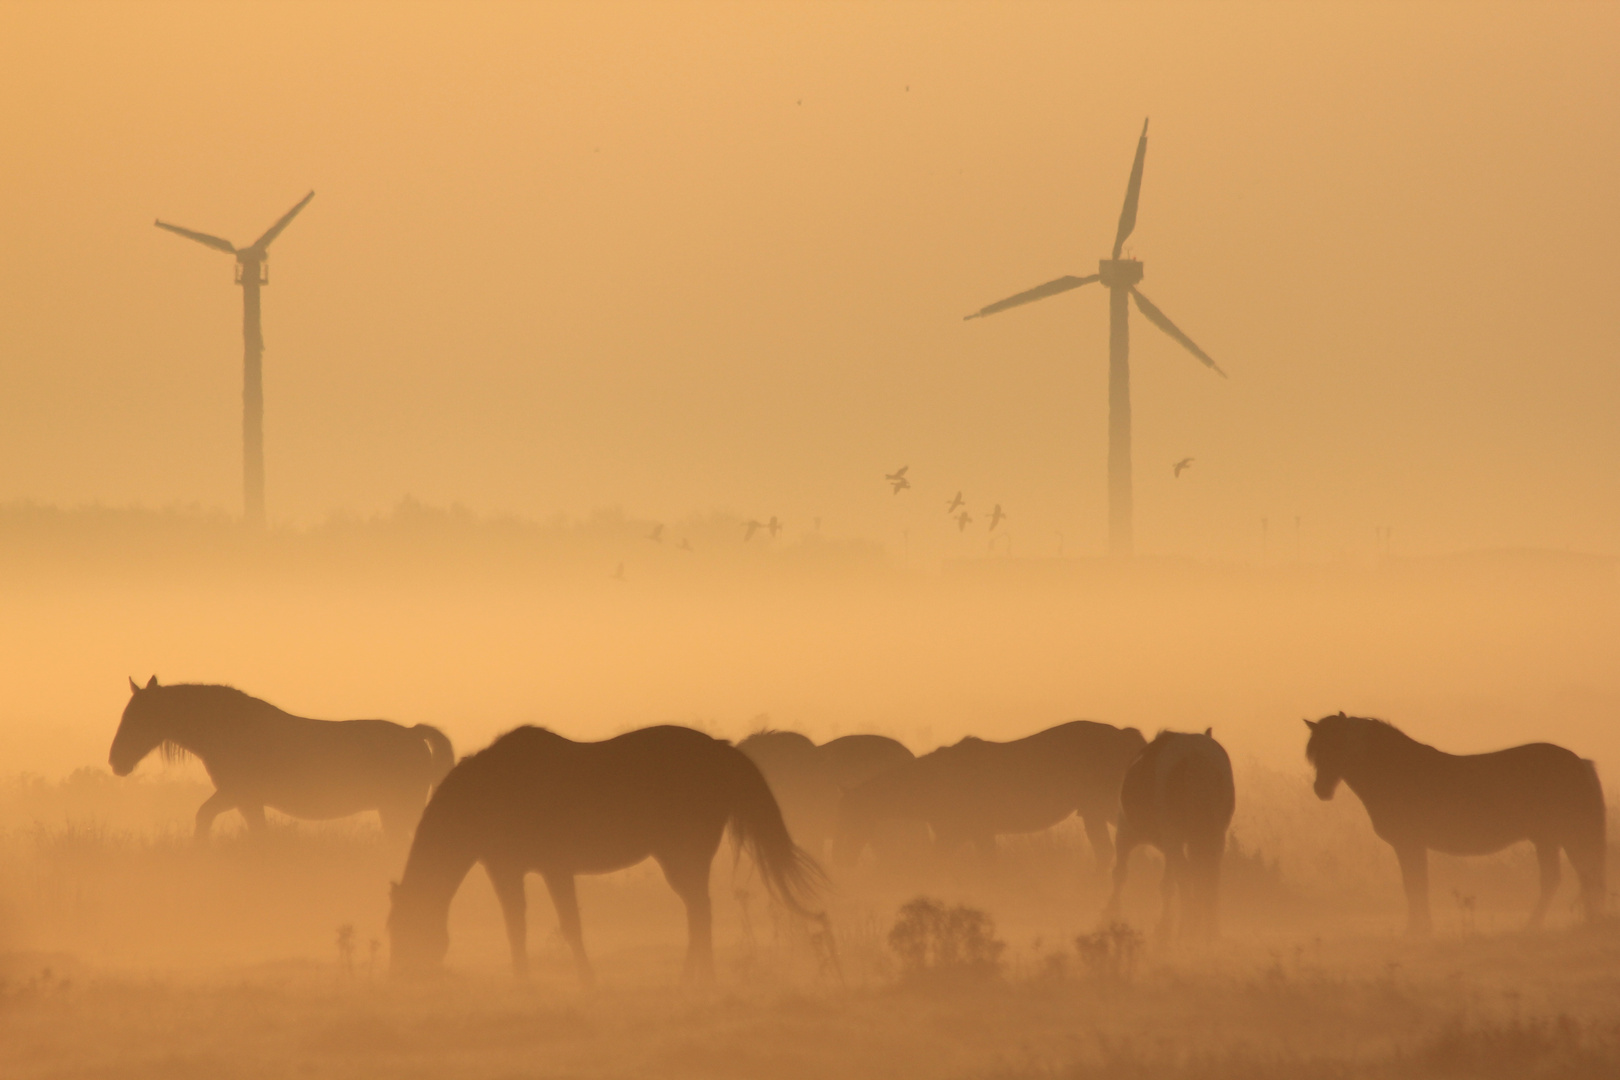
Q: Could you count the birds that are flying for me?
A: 11